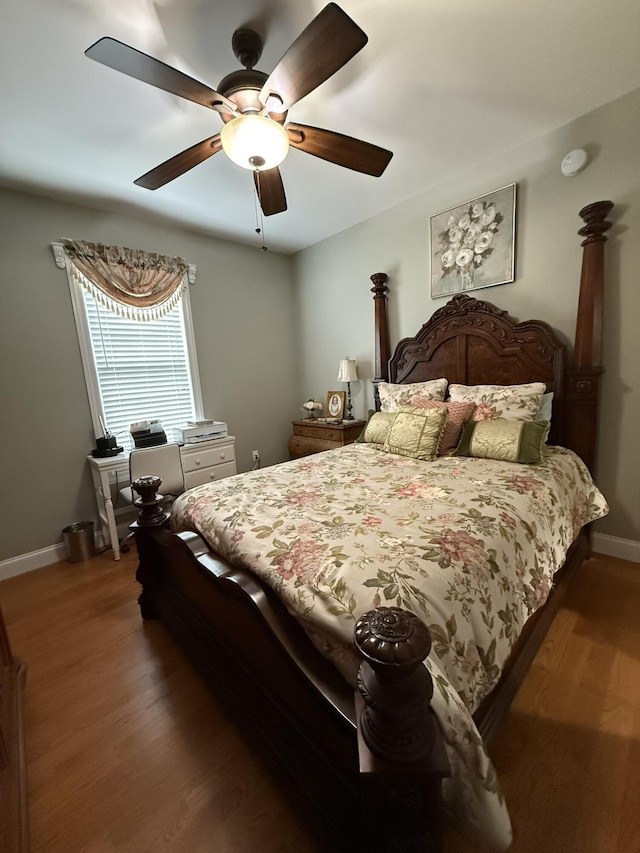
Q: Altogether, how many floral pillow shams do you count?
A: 2